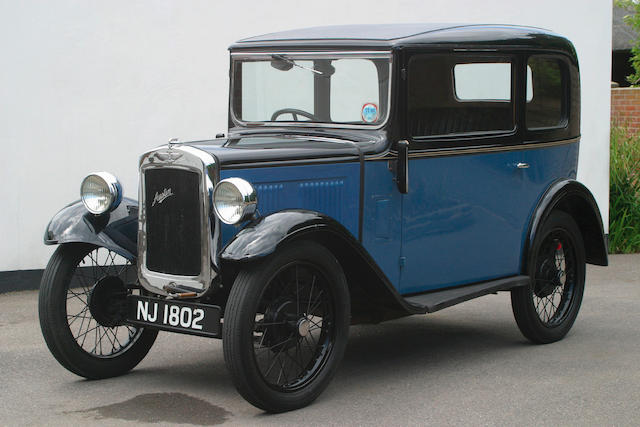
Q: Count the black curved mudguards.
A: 3